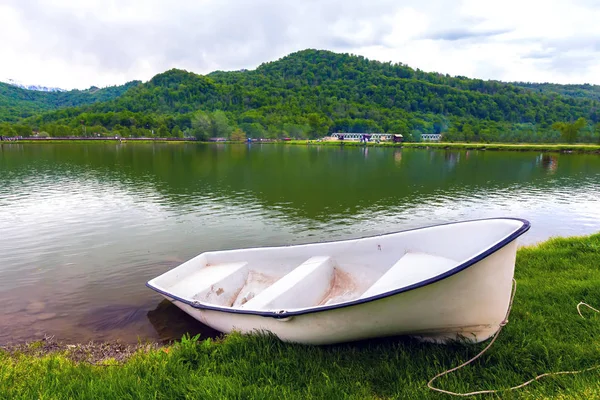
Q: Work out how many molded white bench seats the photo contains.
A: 3